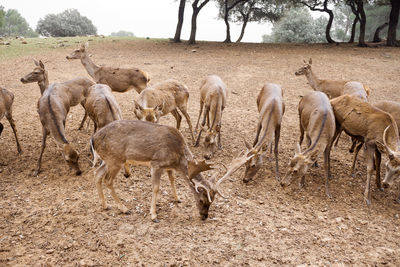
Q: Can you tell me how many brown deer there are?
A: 14